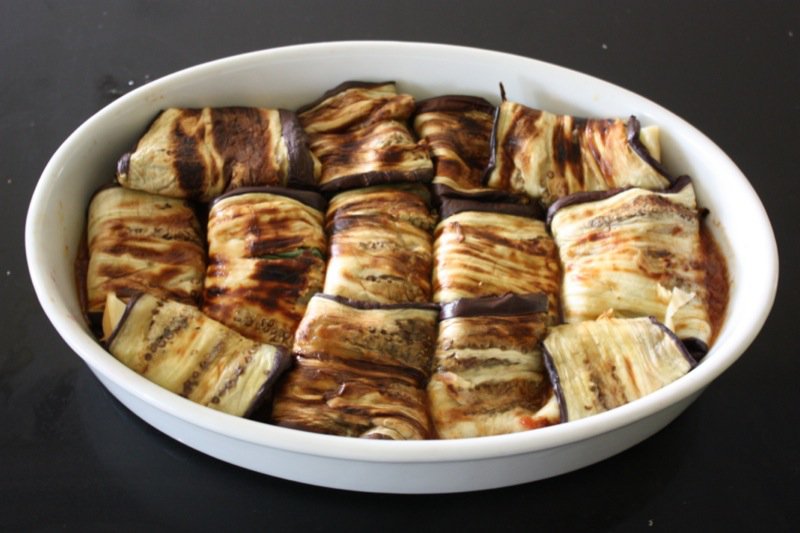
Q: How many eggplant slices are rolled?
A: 13